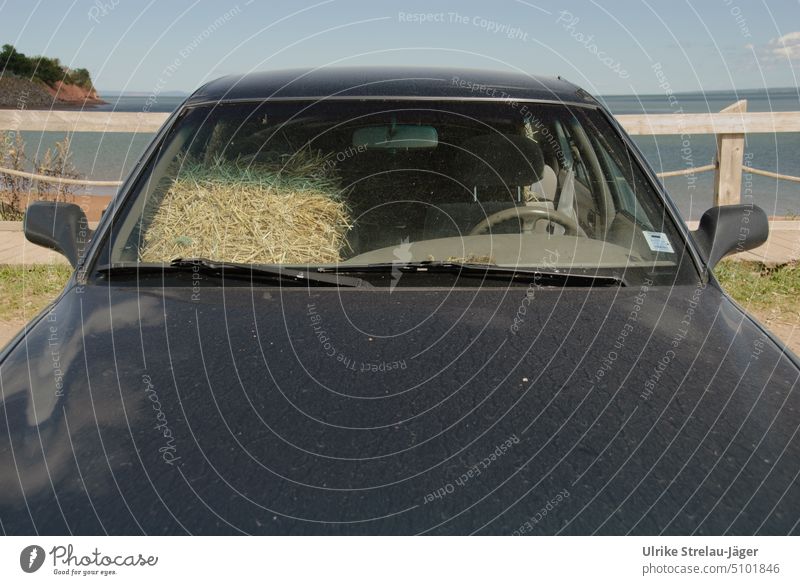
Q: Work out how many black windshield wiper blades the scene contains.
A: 2